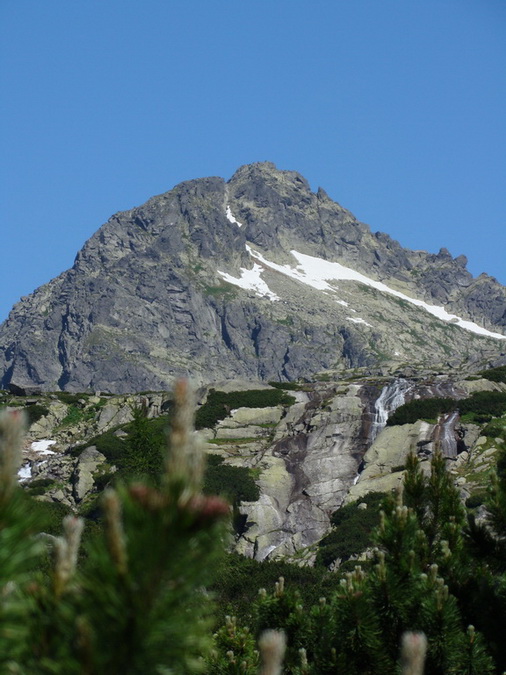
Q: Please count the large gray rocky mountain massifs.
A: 1